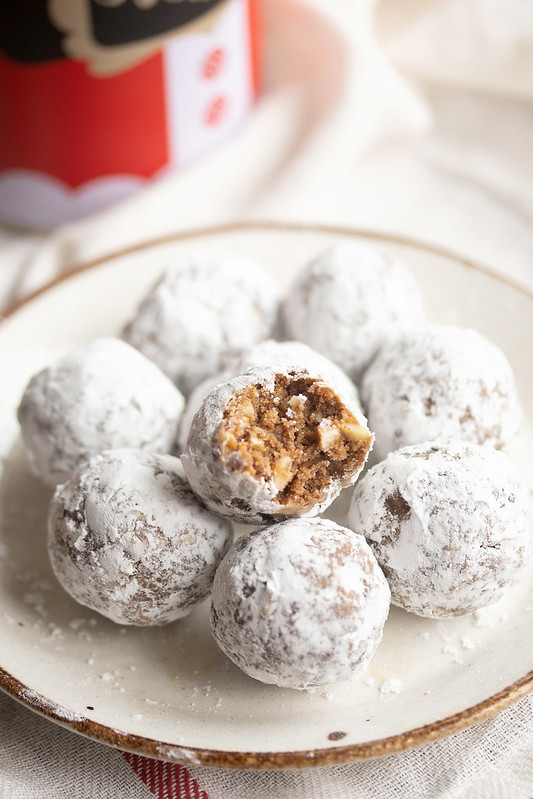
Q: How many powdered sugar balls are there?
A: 9